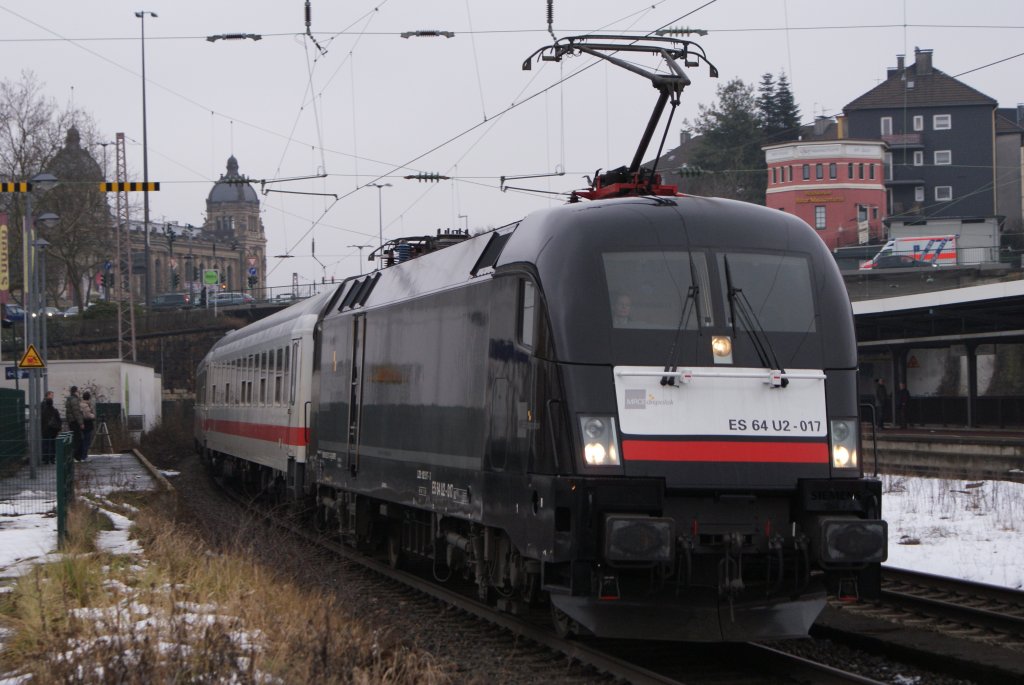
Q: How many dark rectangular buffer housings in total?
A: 2